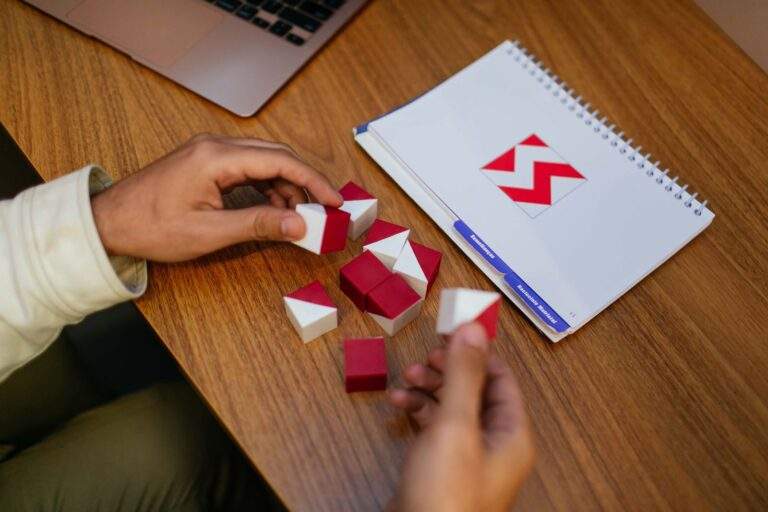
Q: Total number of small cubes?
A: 9